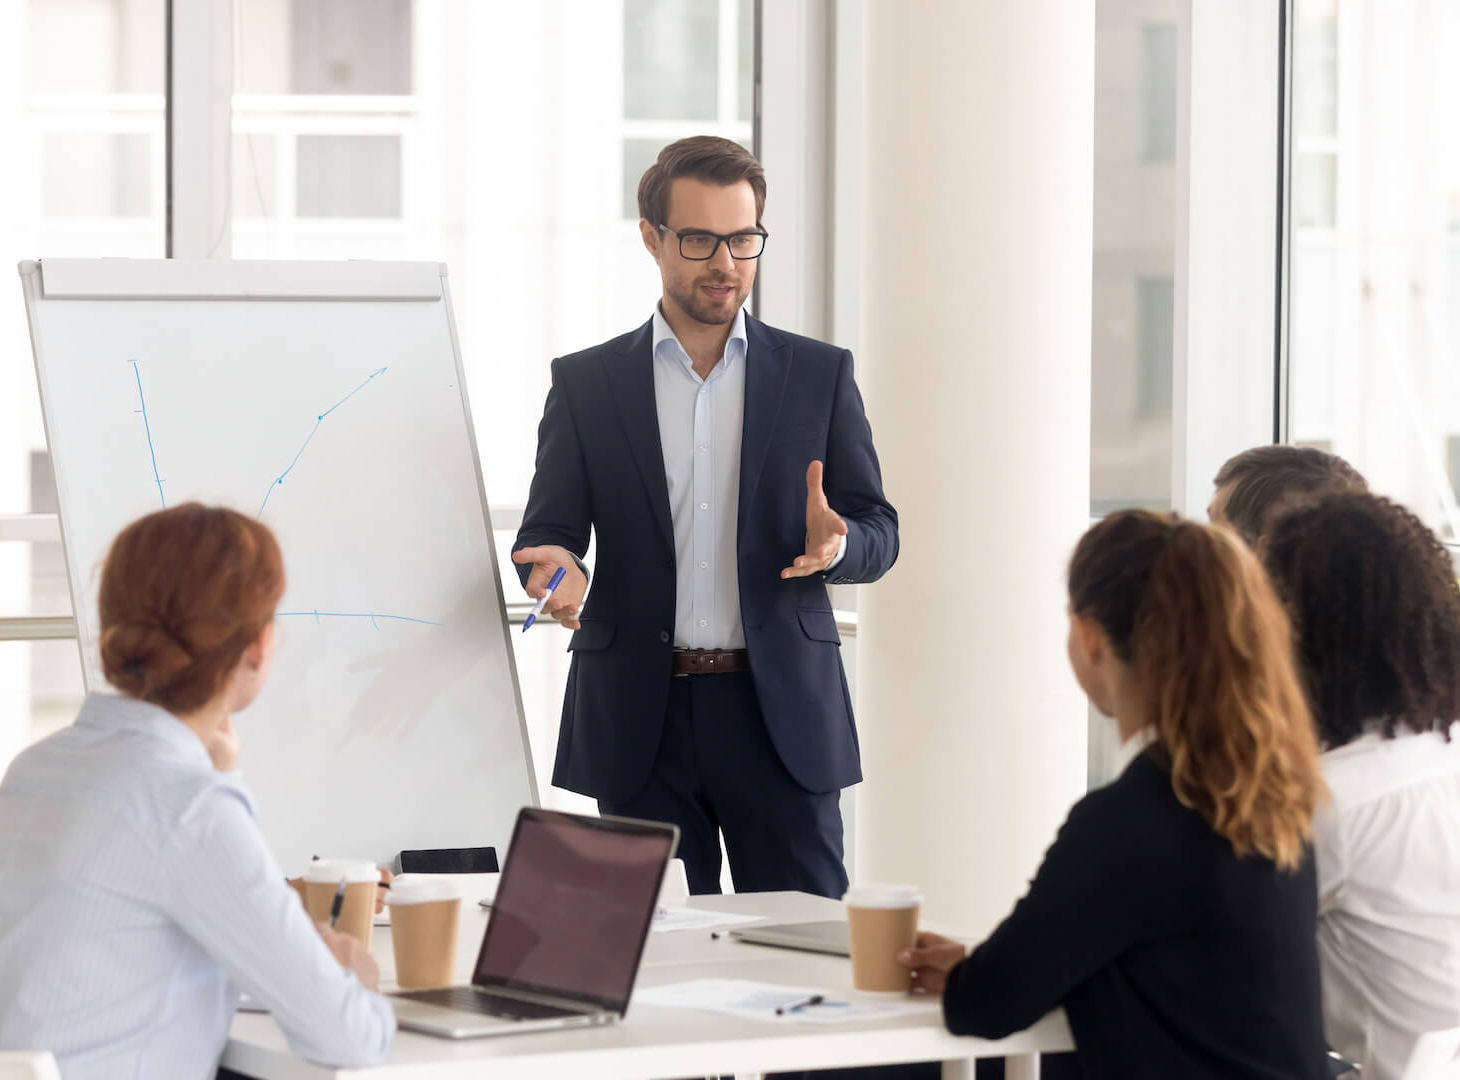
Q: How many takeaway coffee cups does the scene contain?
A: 3